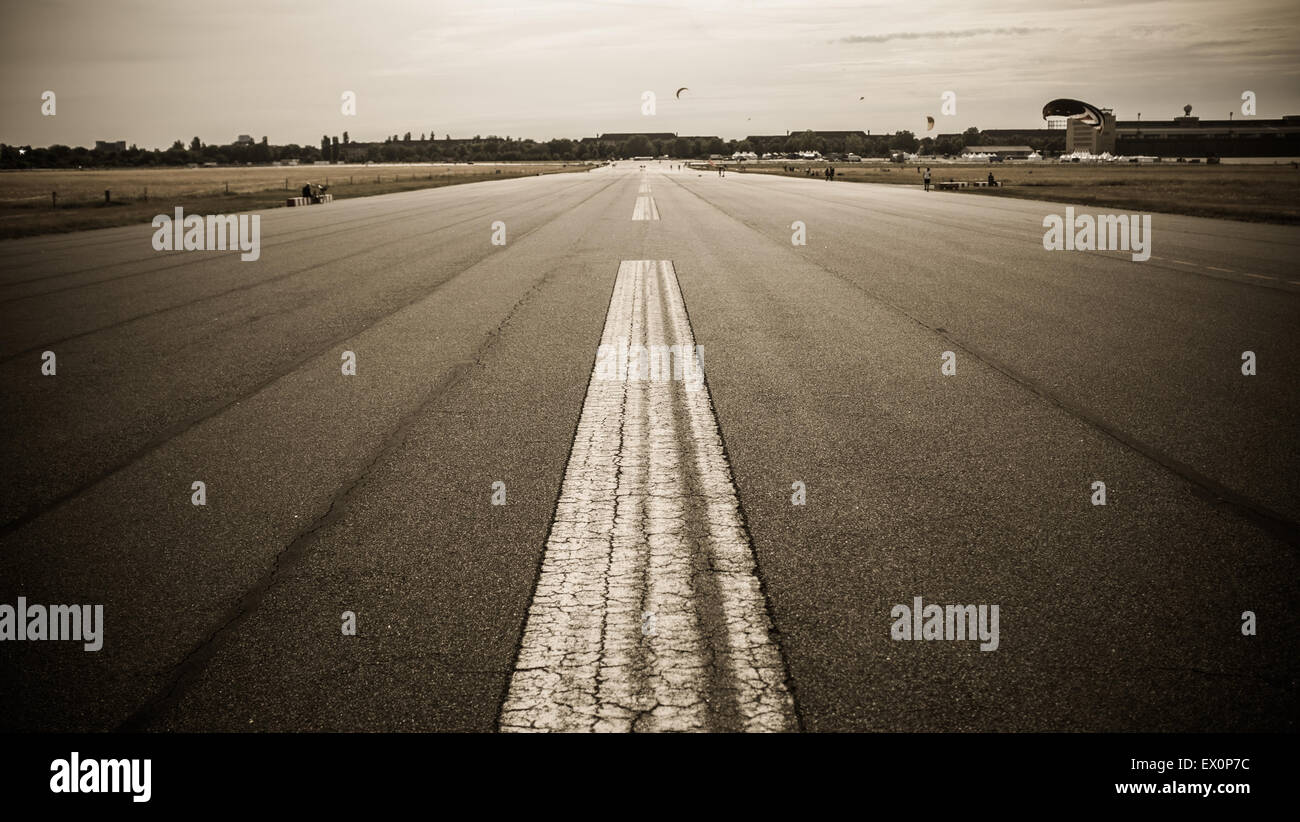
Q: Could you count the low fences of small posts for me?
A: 1